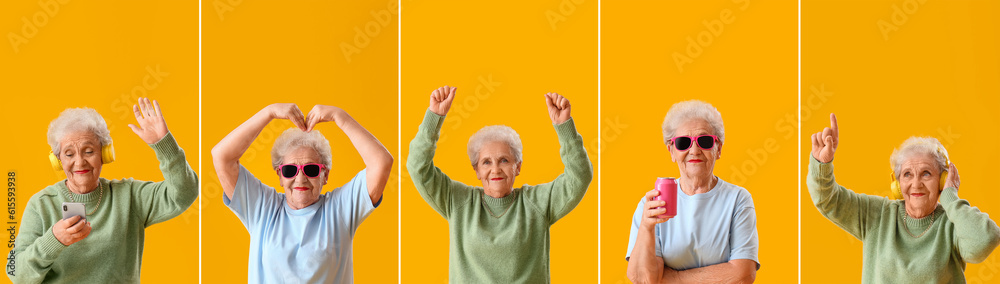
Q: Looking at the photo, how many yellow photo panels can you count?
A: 5